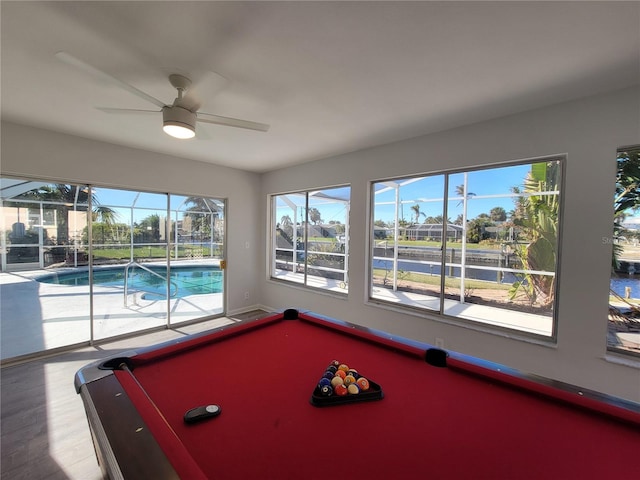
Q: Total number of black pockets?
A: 3